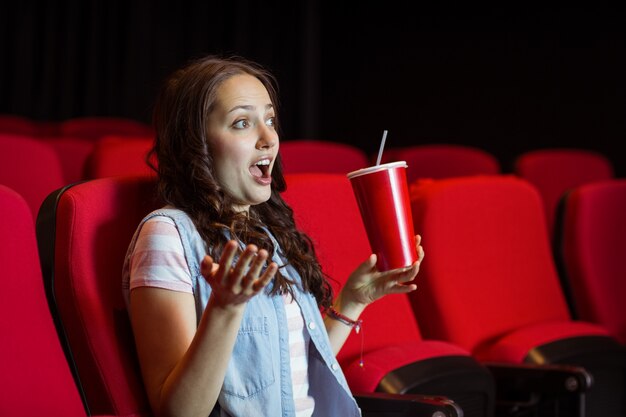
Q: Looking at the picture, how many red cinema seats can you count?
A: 13